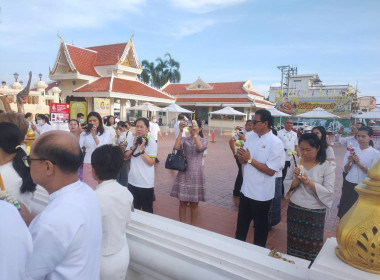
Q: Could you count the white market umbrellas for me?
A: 6